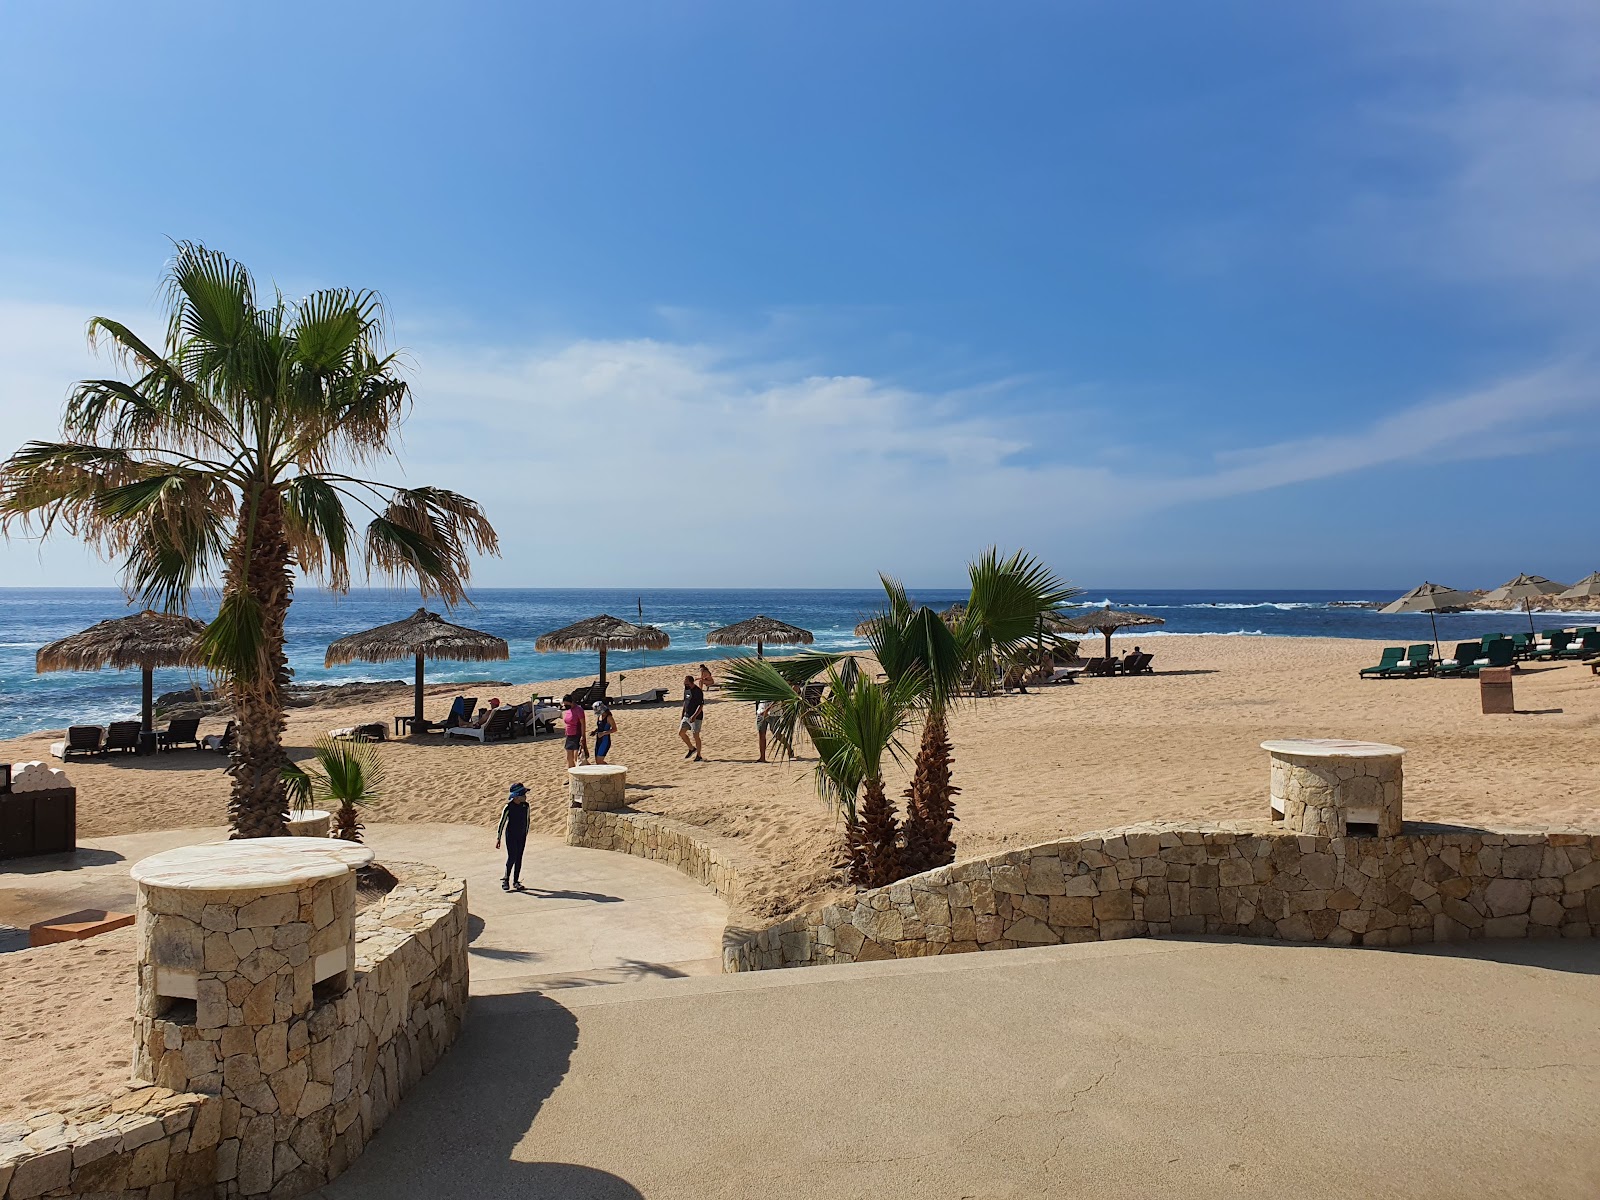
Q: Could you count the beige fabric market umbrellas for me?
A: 3